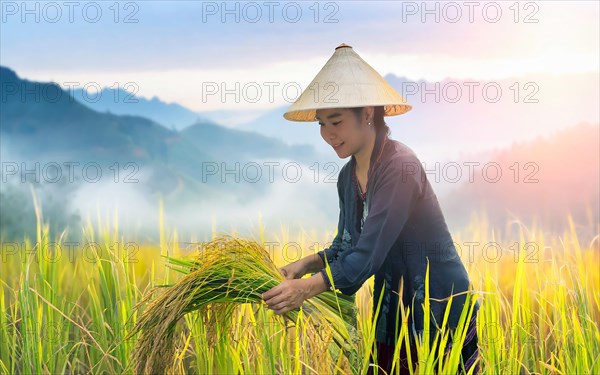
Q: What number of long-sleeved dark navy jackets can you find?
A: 1